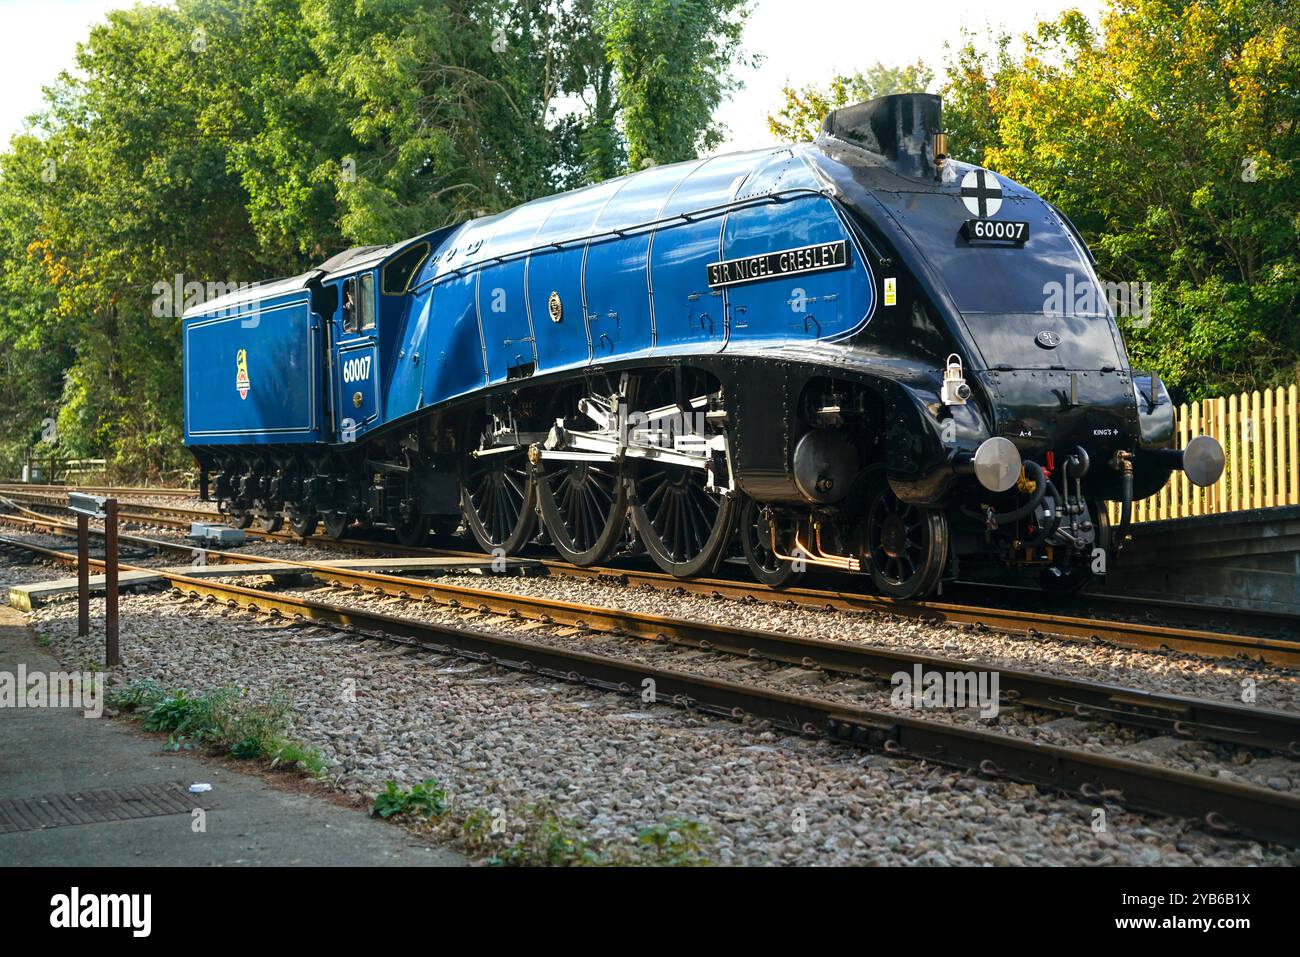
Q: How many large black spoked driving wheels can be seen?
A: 3